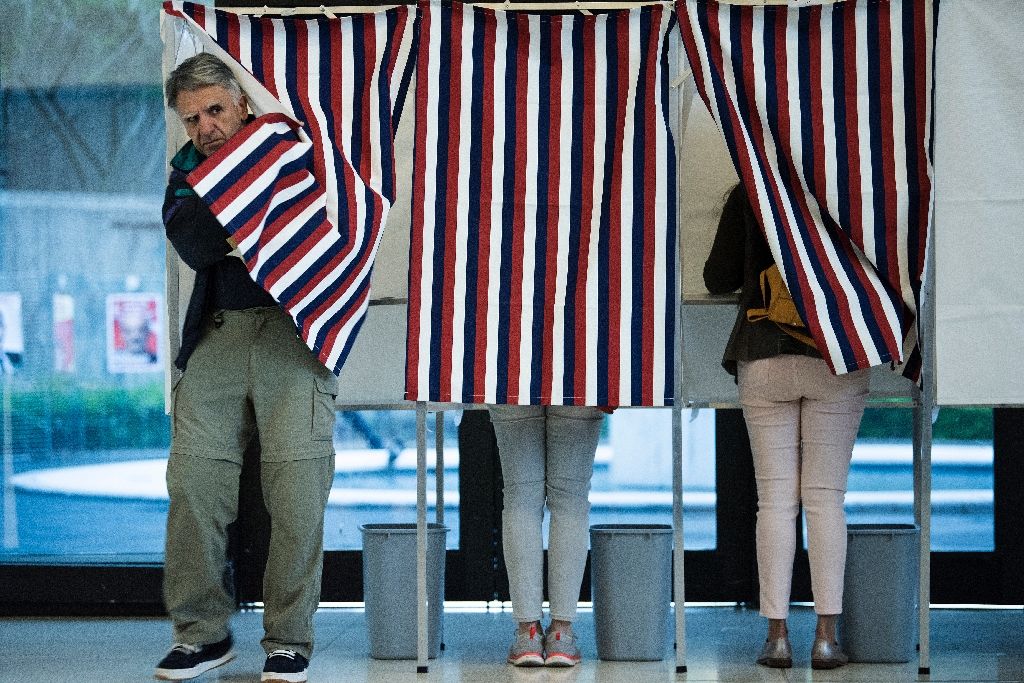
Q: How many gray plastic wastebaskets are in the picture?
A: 3